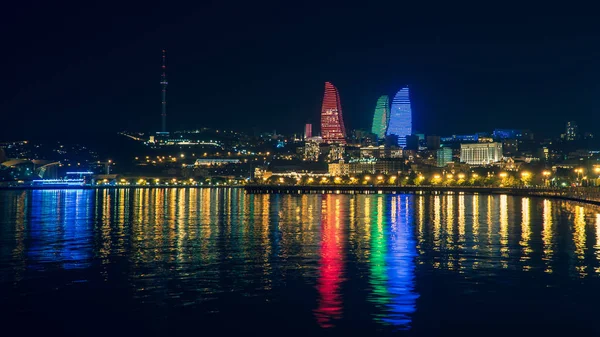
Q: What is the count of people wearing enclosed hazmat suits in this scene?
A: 0